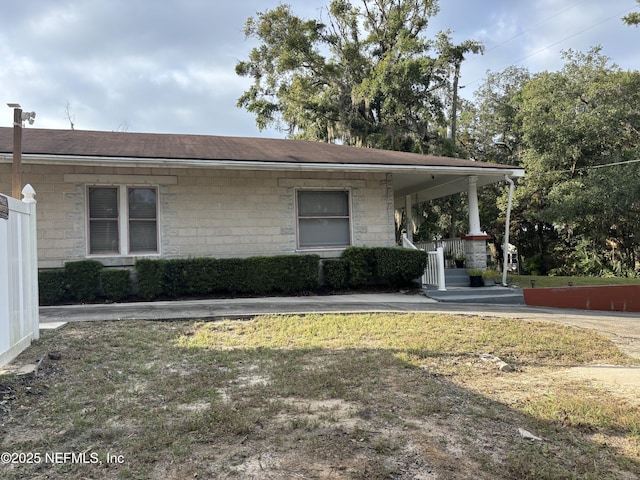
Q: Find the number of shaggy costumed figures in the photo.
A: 0